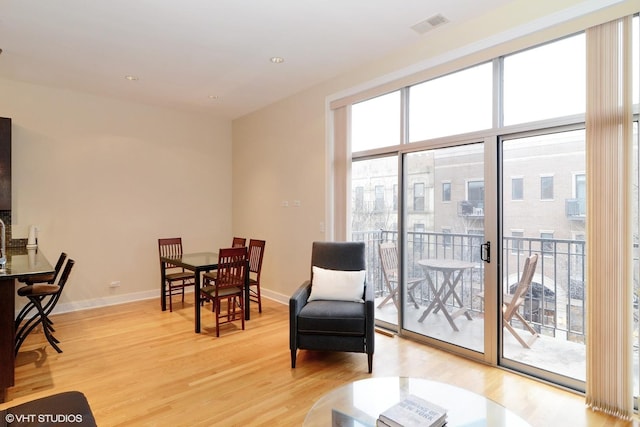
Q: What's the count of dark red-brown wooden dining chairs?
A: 4